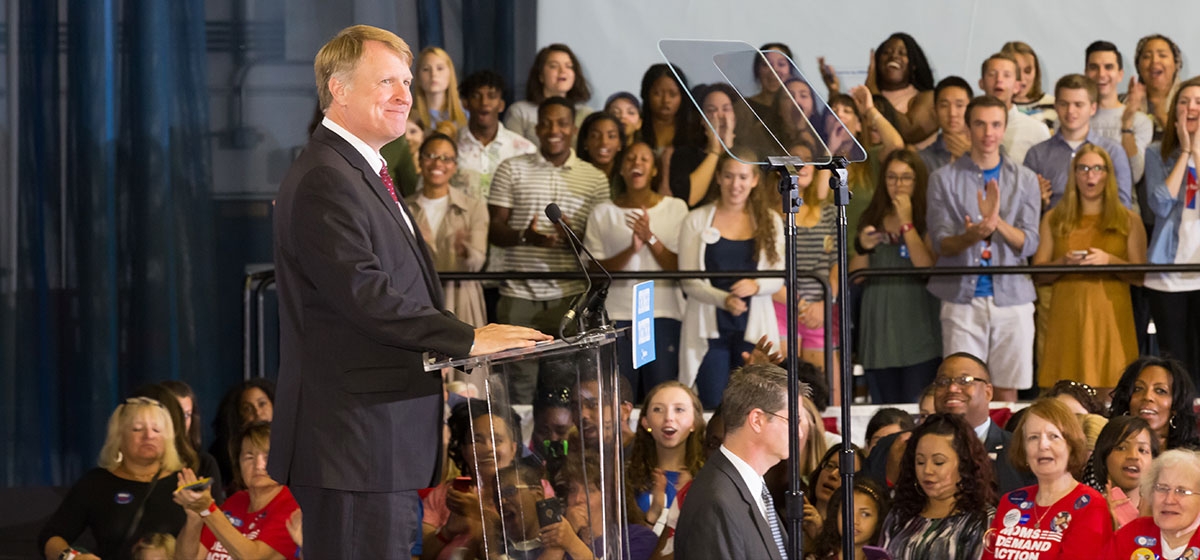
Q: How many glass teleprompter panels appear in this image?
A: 2